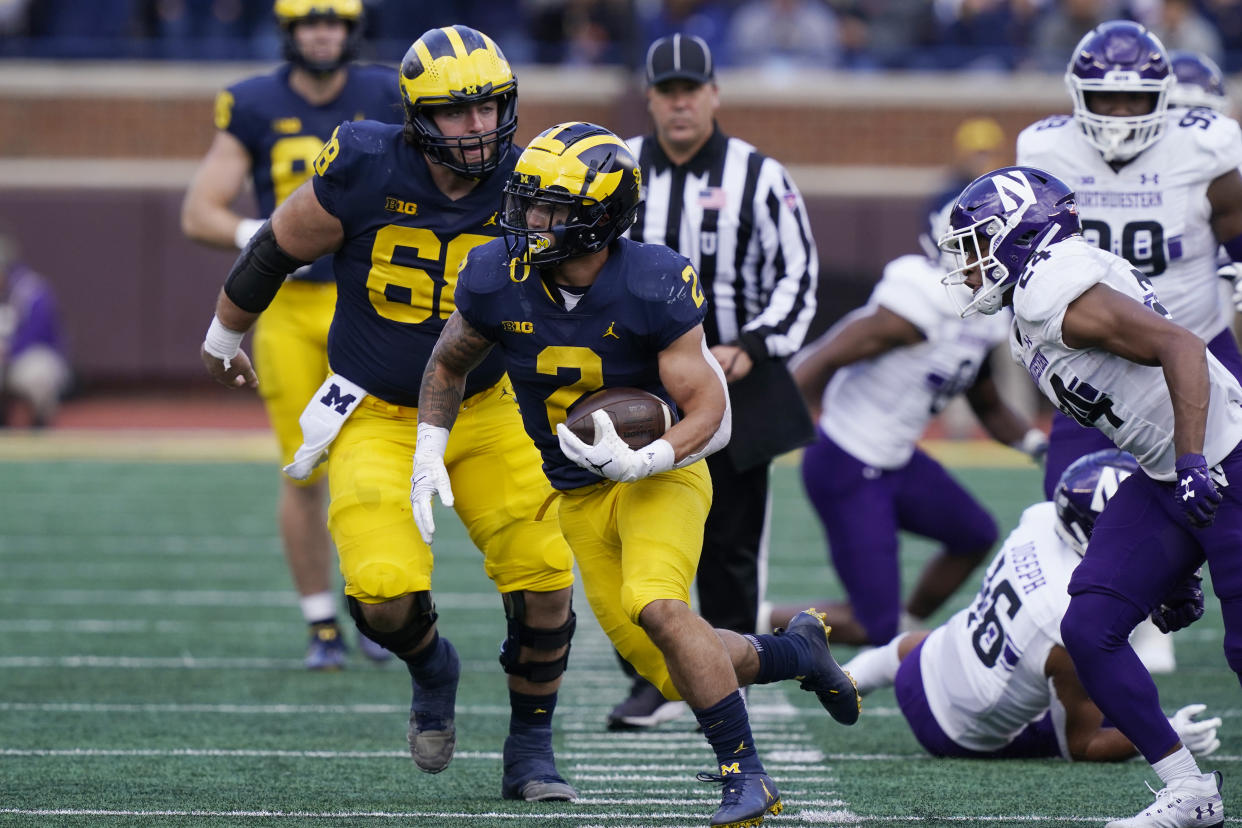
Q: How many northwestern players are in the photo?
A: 5